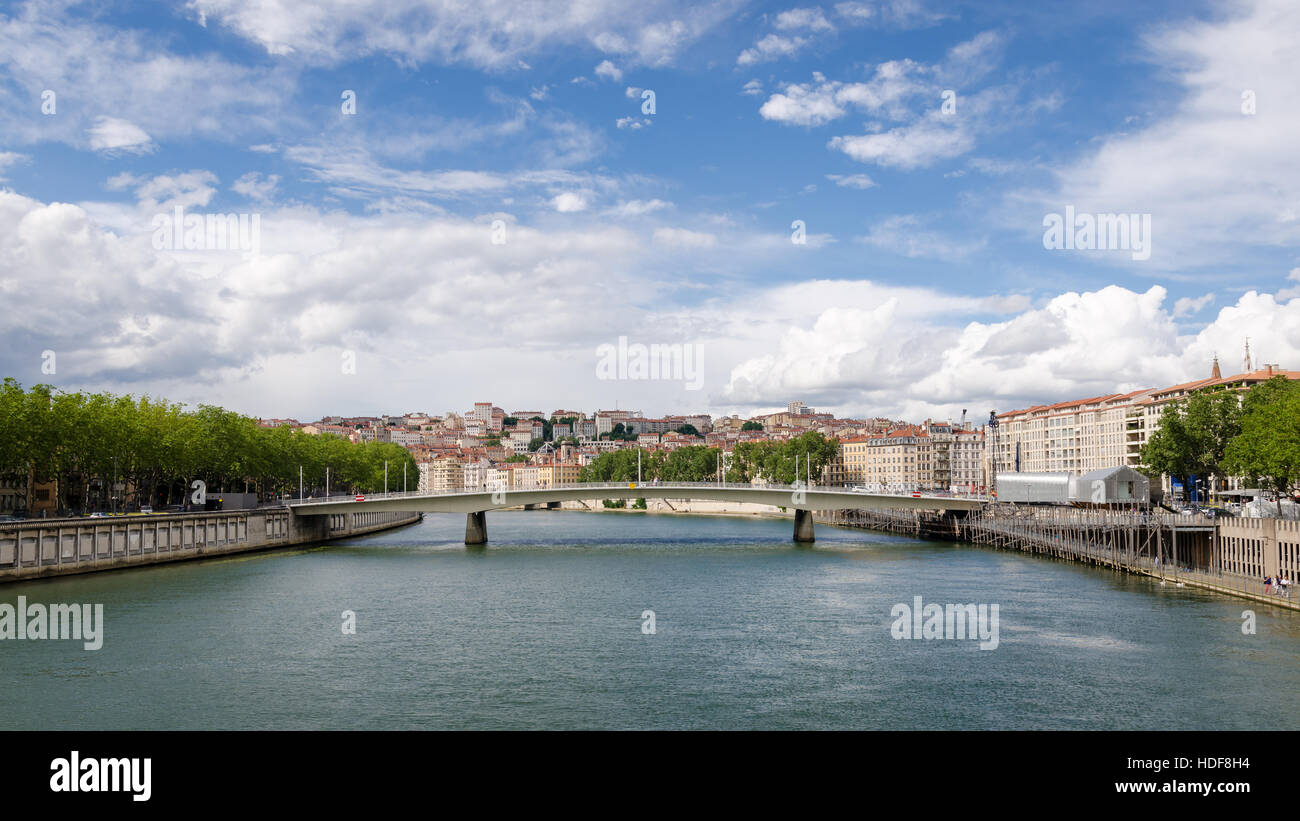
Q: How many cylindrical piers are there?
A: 2